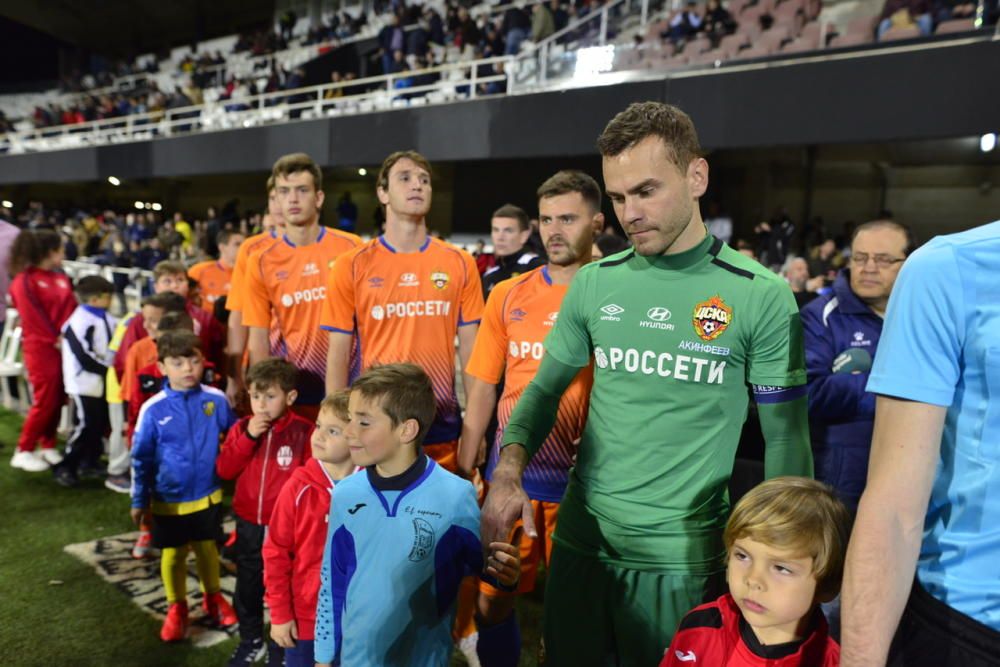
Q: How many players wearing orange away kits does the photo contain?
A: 5